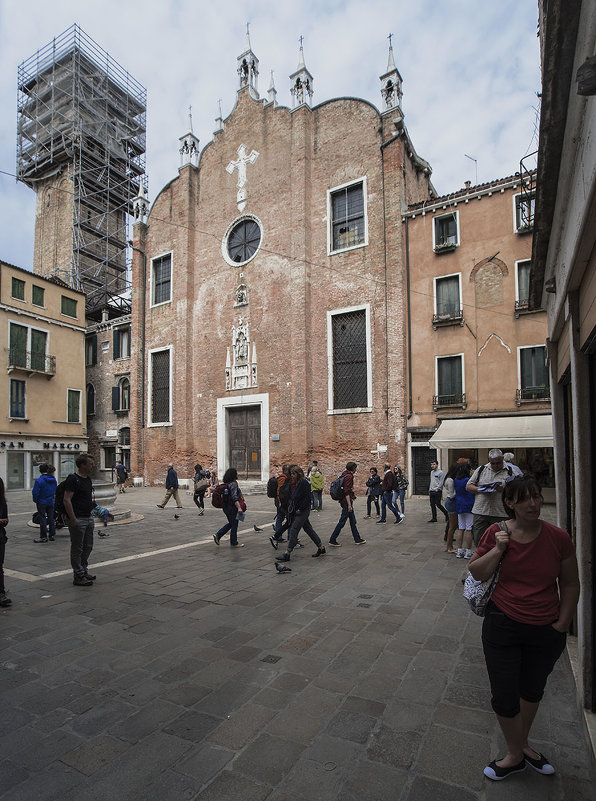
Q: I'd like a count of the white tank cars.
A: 0